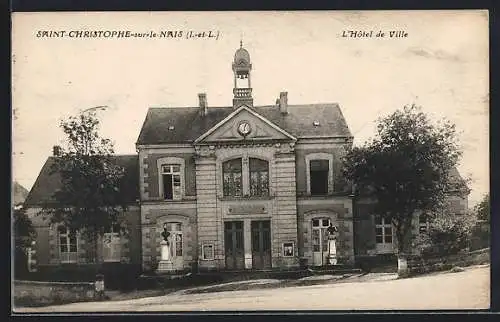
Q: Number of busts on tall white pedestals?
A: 2